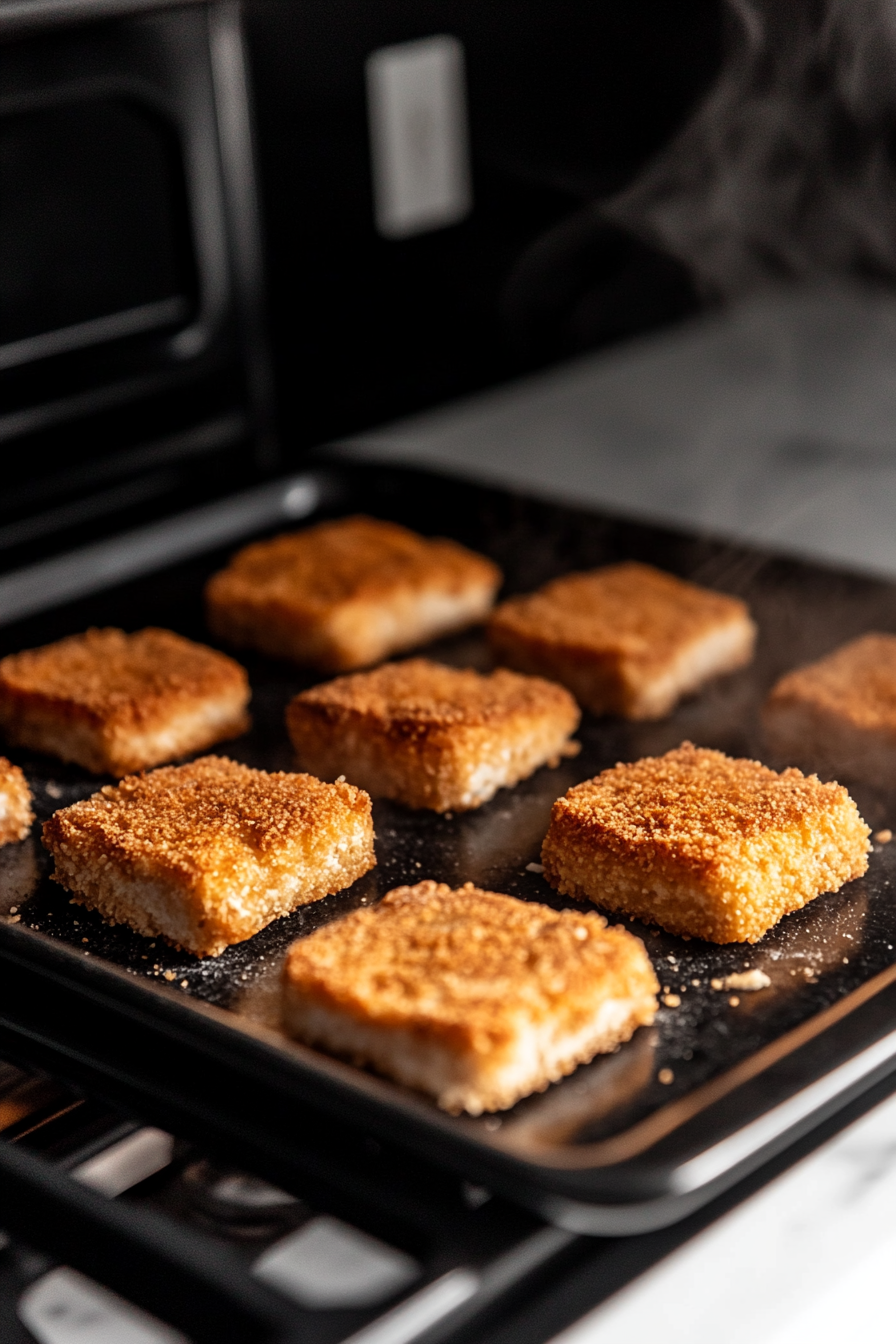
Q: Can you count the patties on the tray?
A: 9